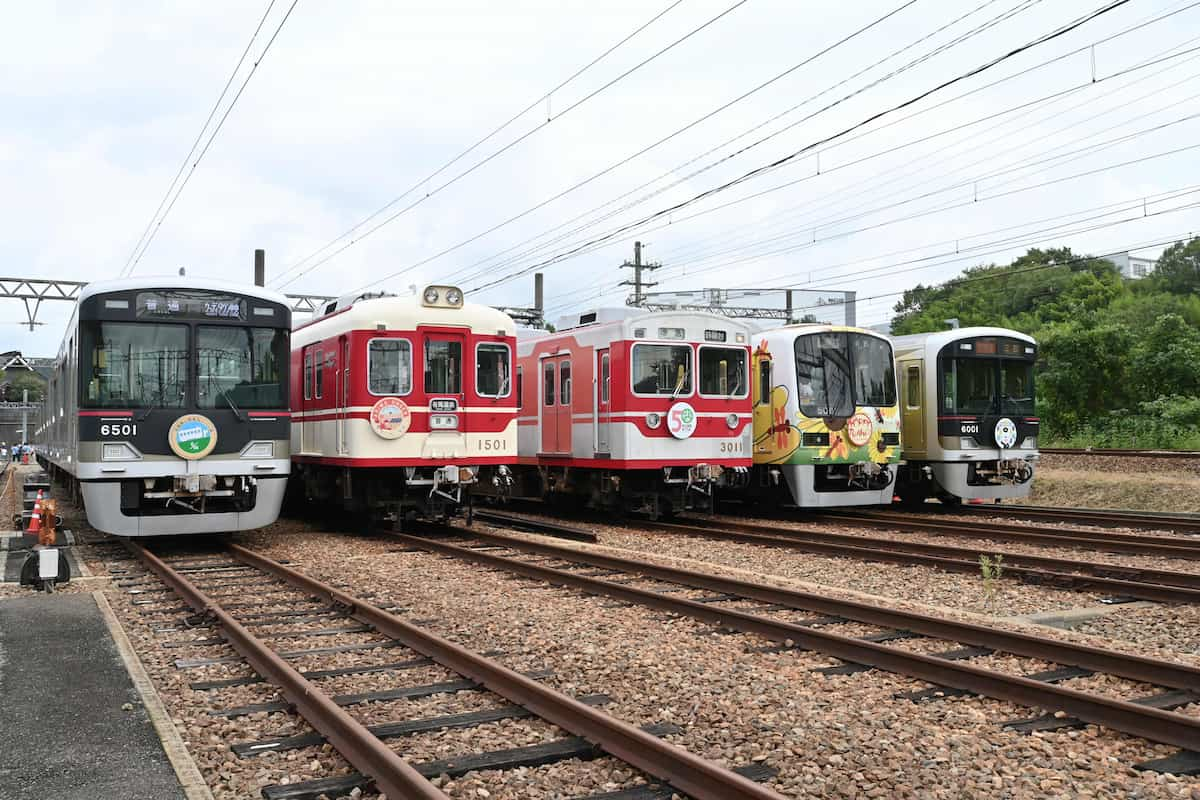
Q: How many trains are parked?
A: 5